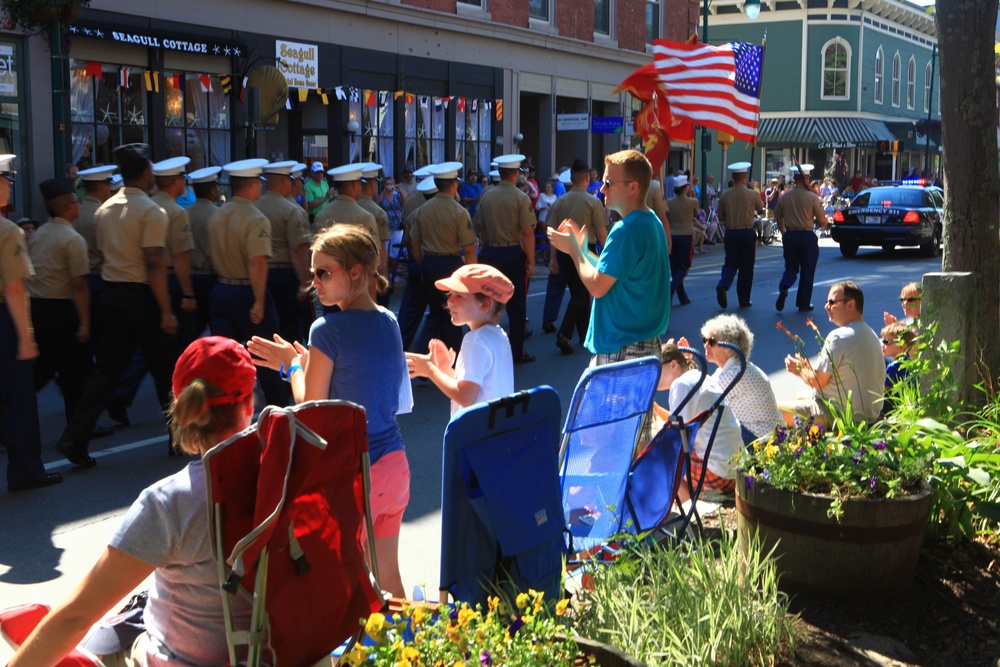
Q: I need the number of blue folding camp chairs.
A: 3